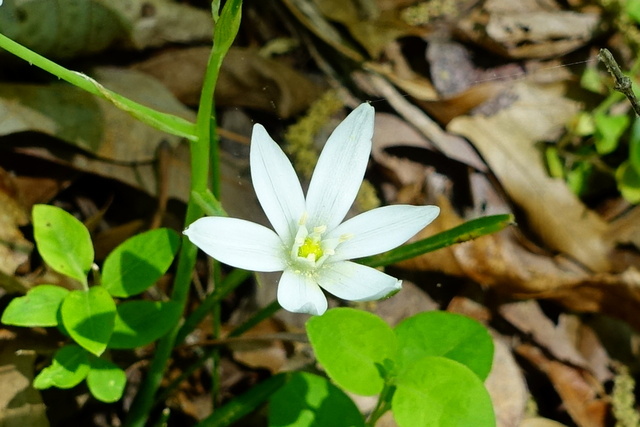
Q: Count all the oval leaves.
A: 11